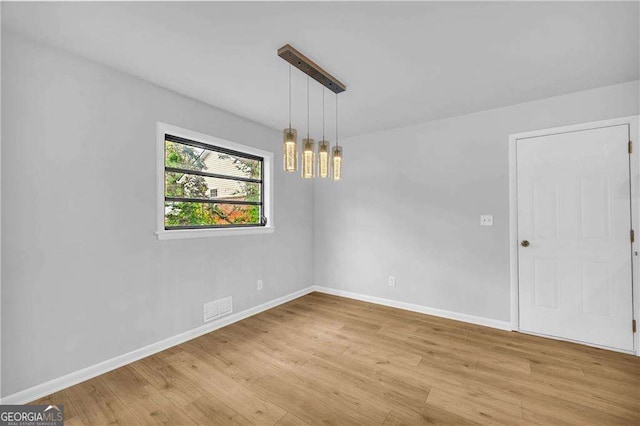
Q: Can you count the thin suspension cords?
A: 4